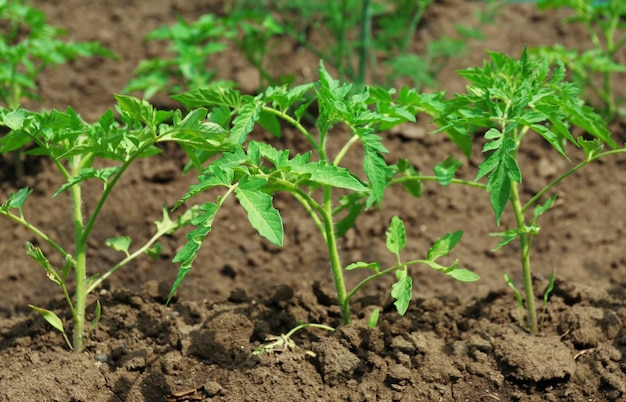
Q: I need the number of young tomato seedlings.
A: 3